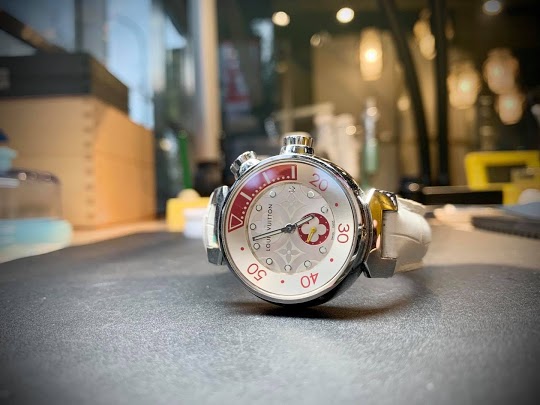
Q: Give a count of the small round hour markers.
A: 10